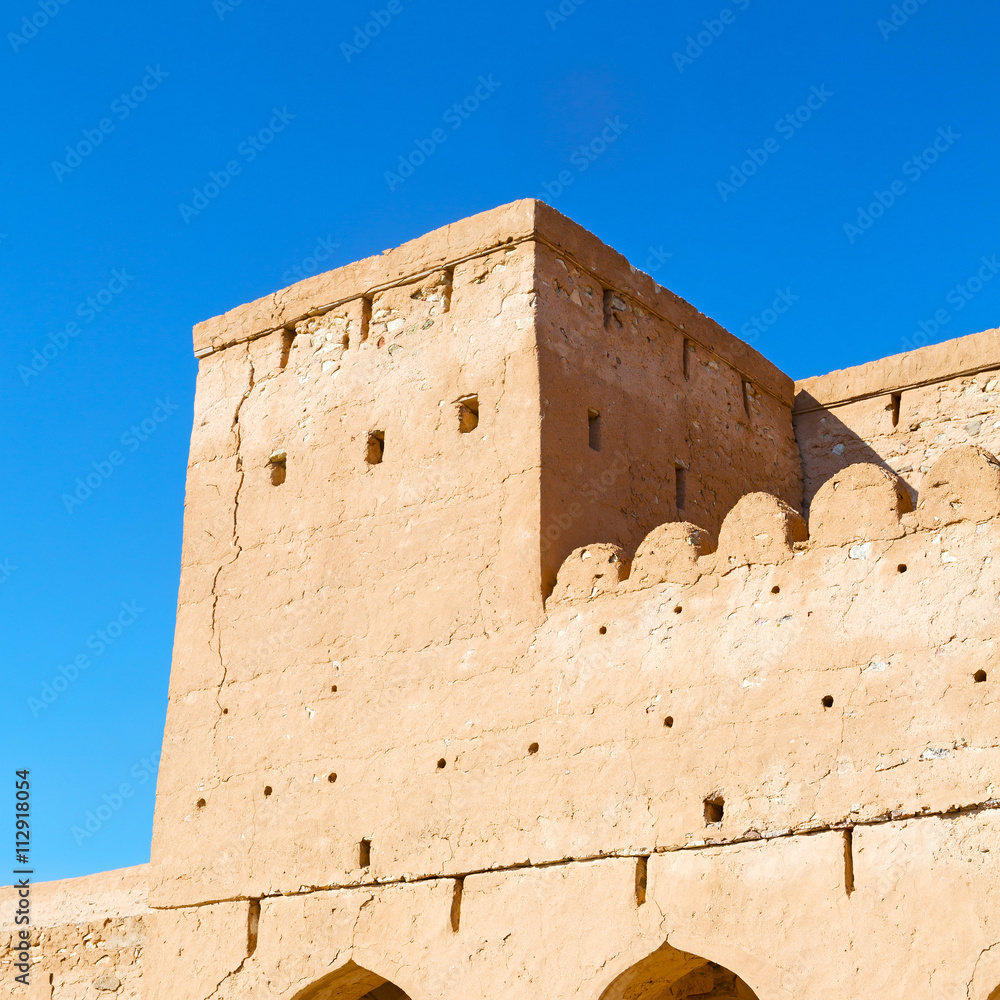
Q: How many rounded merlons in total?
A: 5